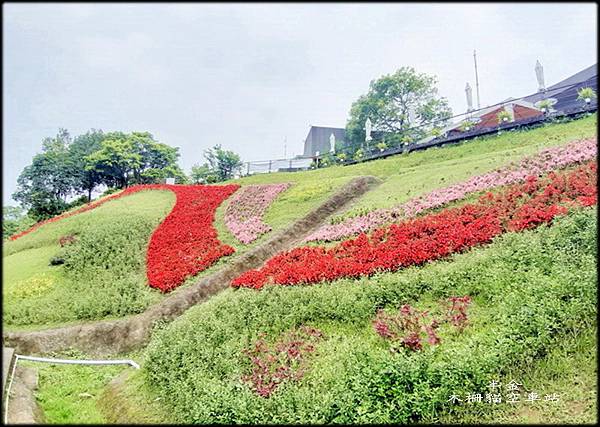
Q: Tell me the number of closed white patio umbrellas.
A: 4